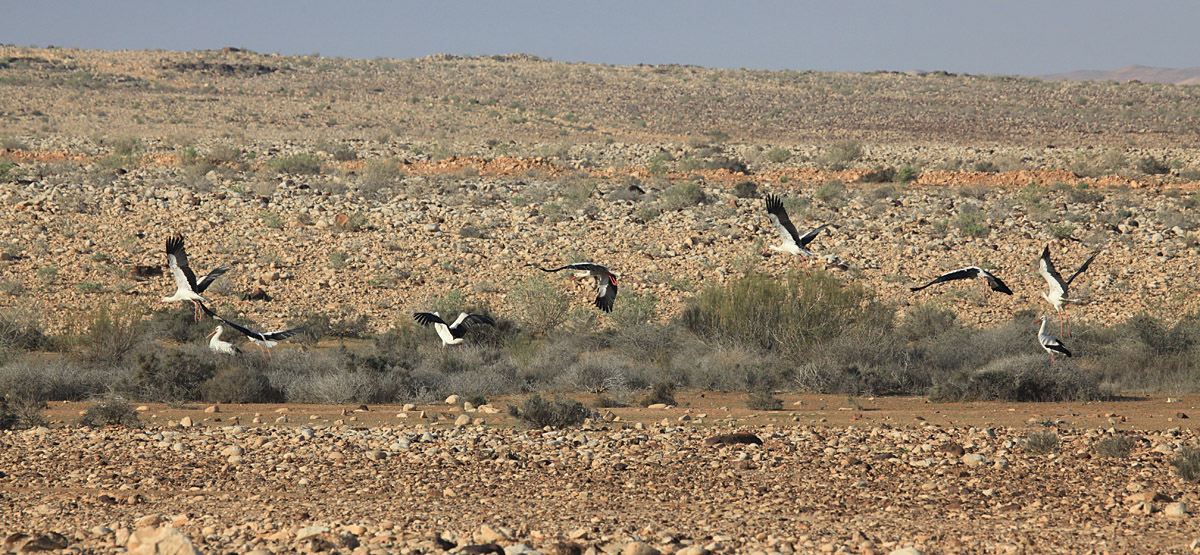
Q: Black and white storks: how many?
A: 9